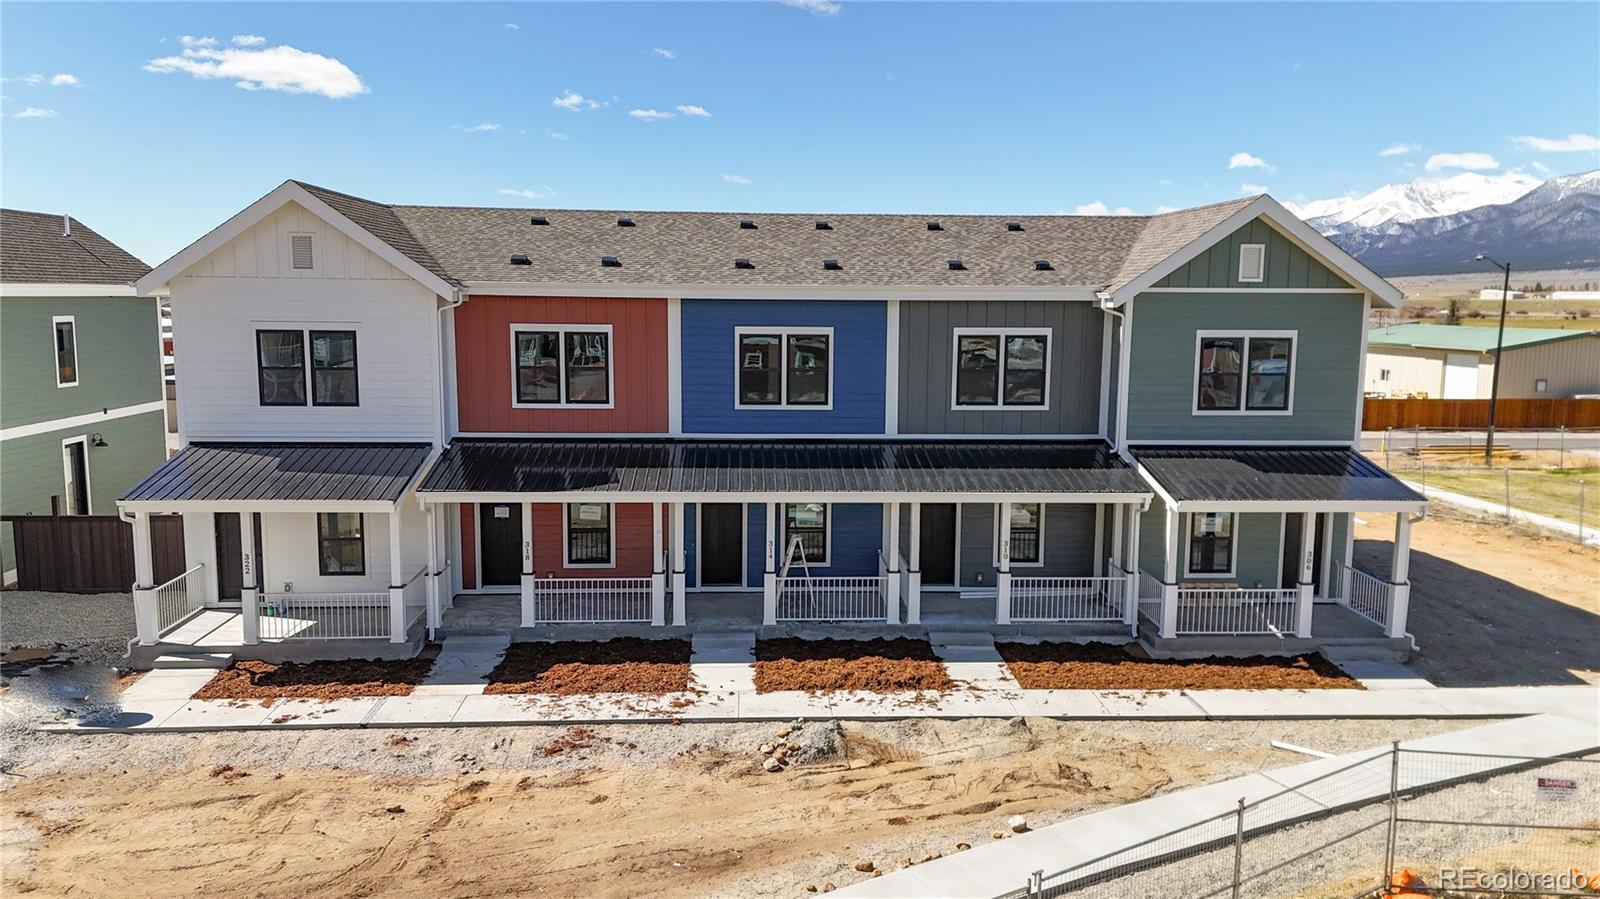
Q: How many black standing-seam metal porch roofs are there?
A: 3